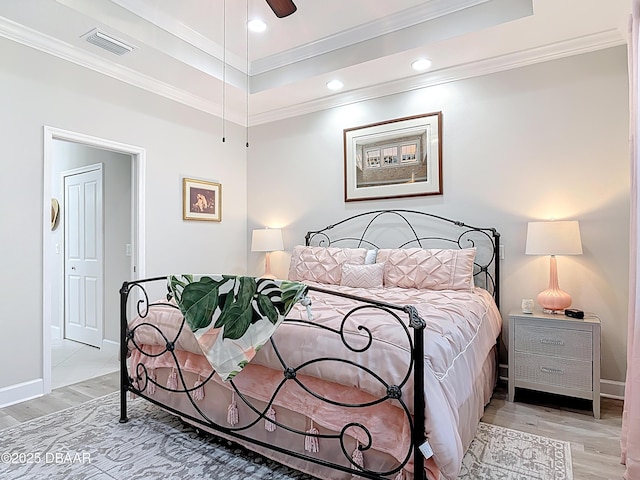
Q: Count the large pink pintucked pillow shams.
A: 2